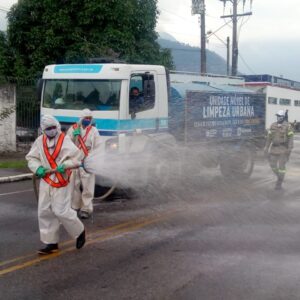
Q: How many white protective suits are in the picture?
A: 2